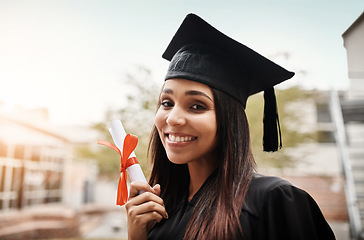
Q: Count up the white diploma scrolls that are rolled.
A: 1